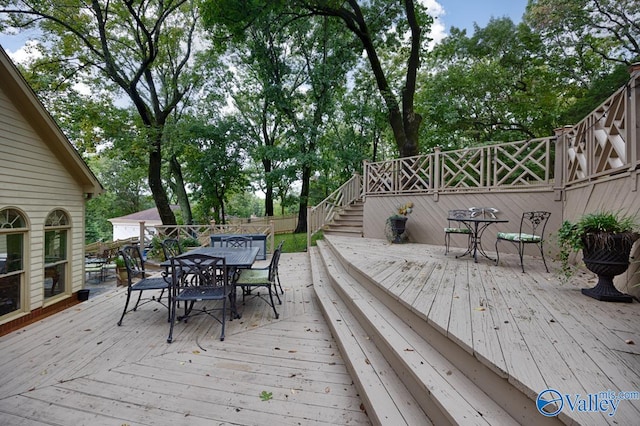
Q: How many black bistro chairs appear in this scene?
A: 2